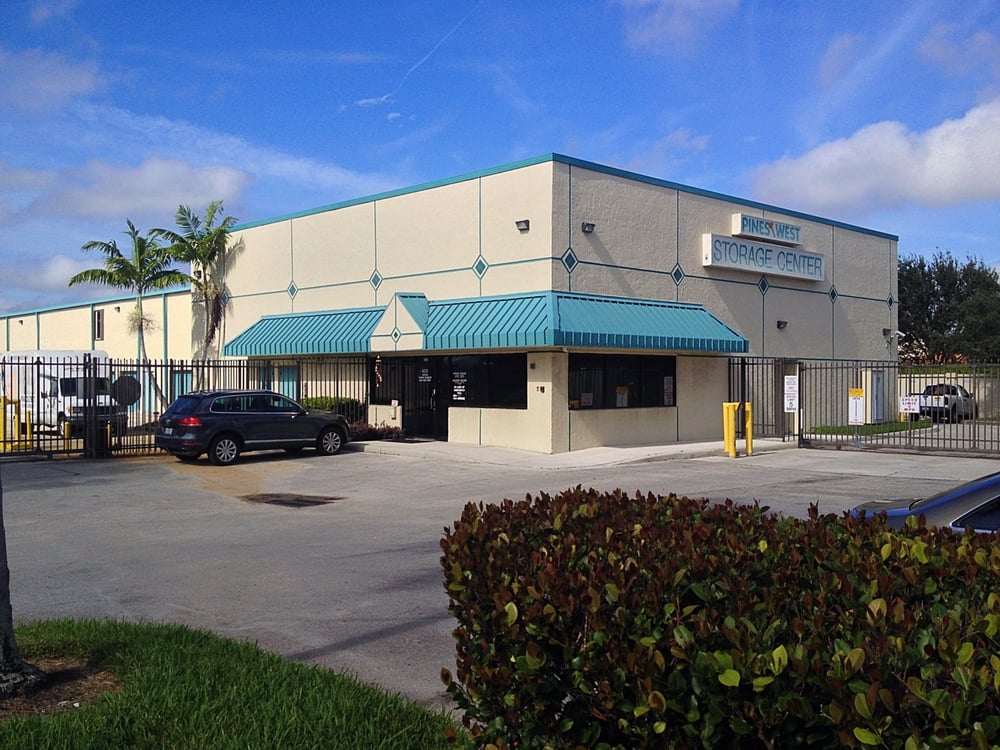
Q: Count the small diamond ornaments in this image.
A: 10